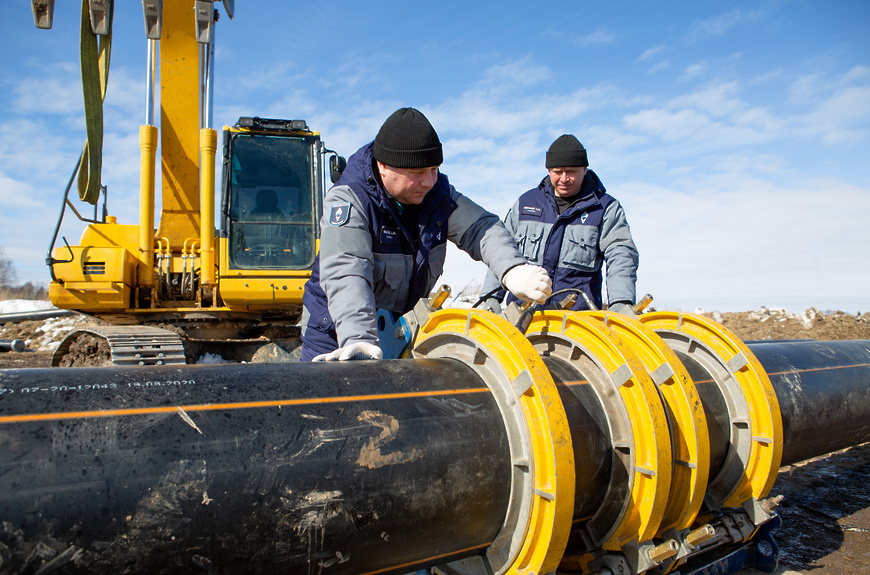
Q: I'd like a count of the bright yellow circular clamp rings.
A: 4